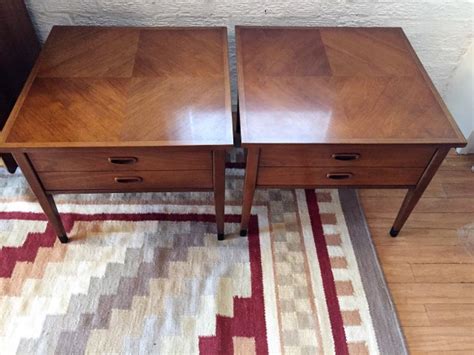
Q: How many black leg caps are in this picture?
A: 4